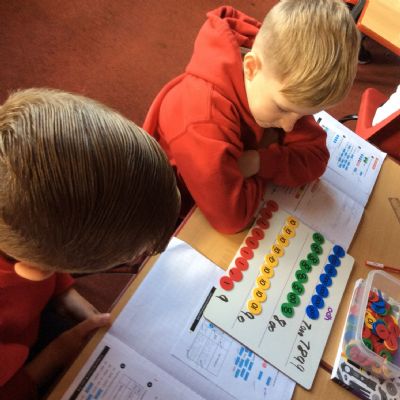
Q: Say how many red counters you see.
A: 9